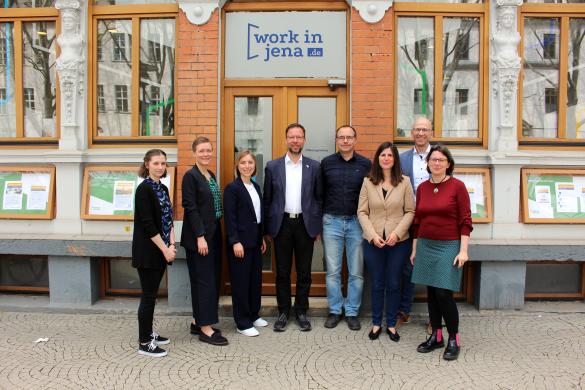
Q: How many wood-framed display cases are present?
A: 4